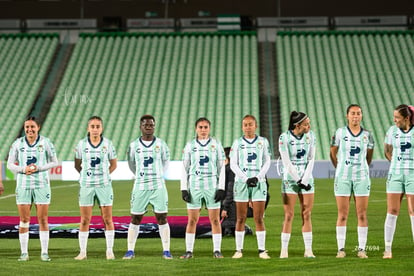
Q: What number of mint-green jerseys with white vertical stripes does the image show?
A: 8